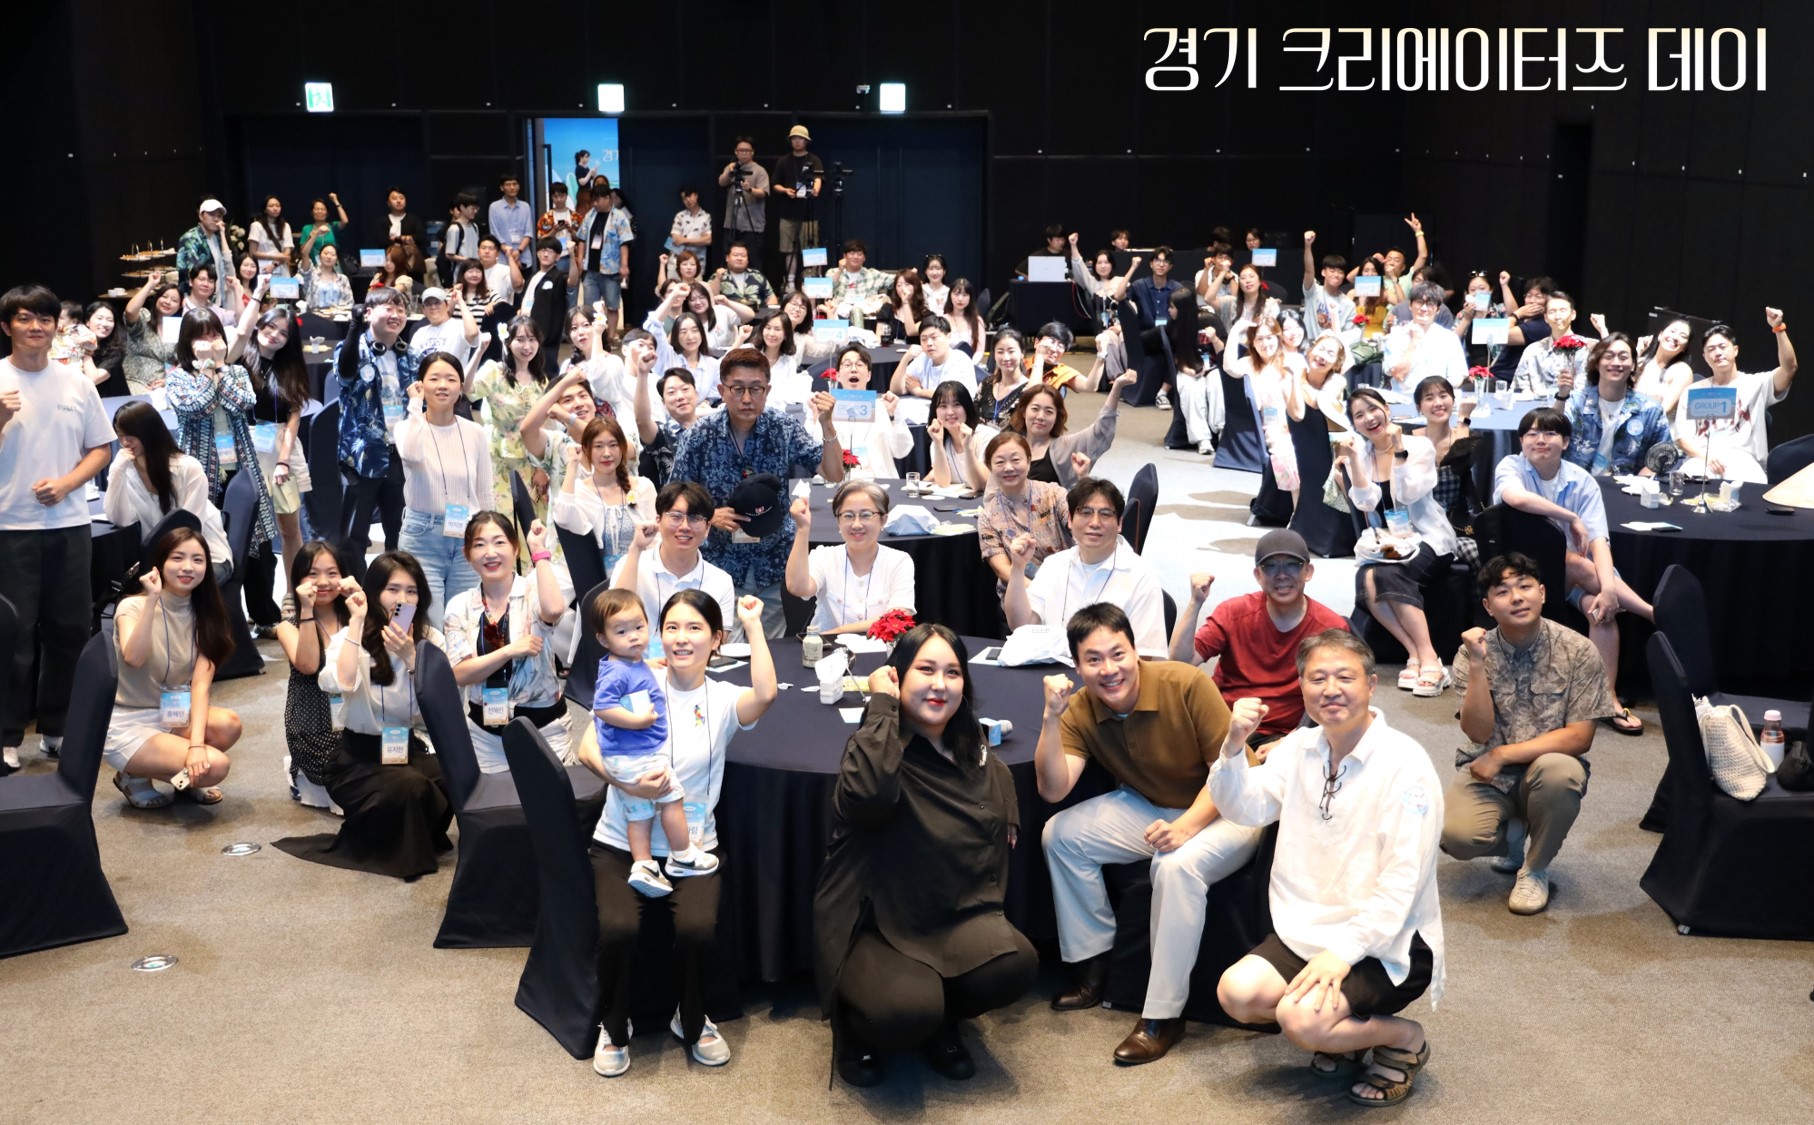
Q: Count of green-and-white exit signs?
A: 3